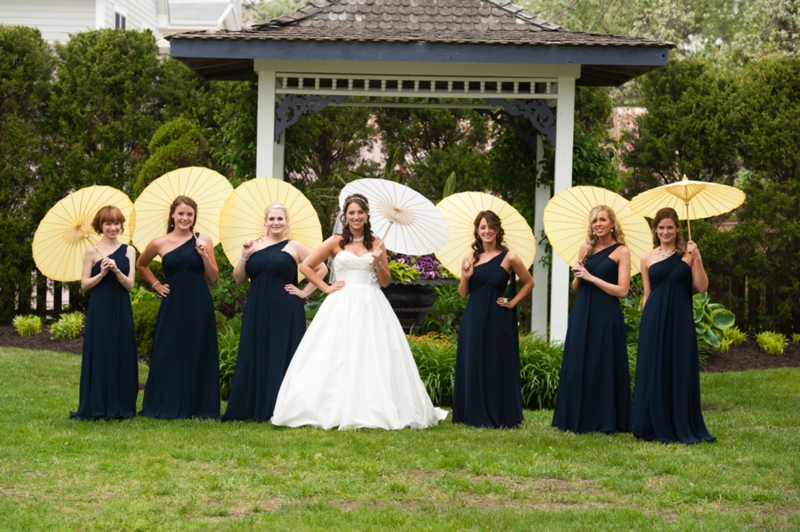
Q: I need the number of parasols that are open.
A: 7